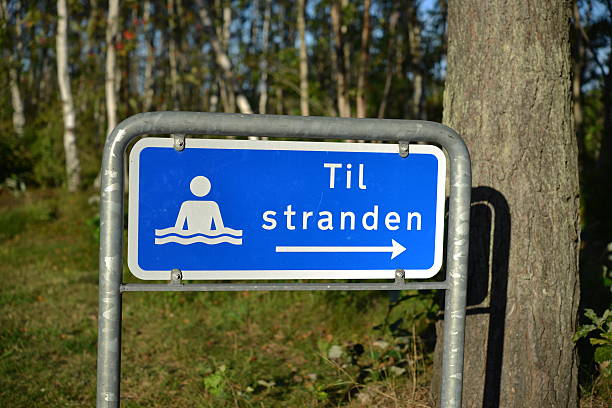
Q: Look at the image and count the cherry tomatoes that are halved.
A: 0